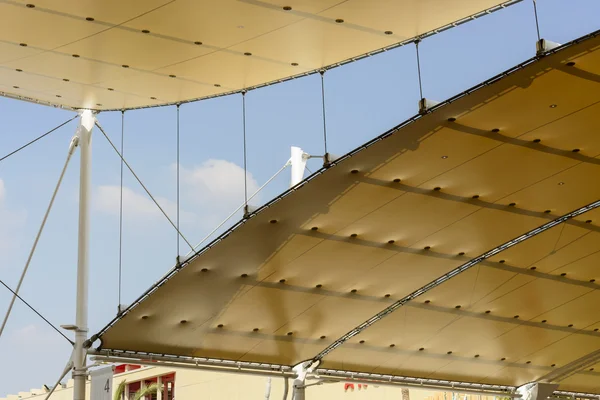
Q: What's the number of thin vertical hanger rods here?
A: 6